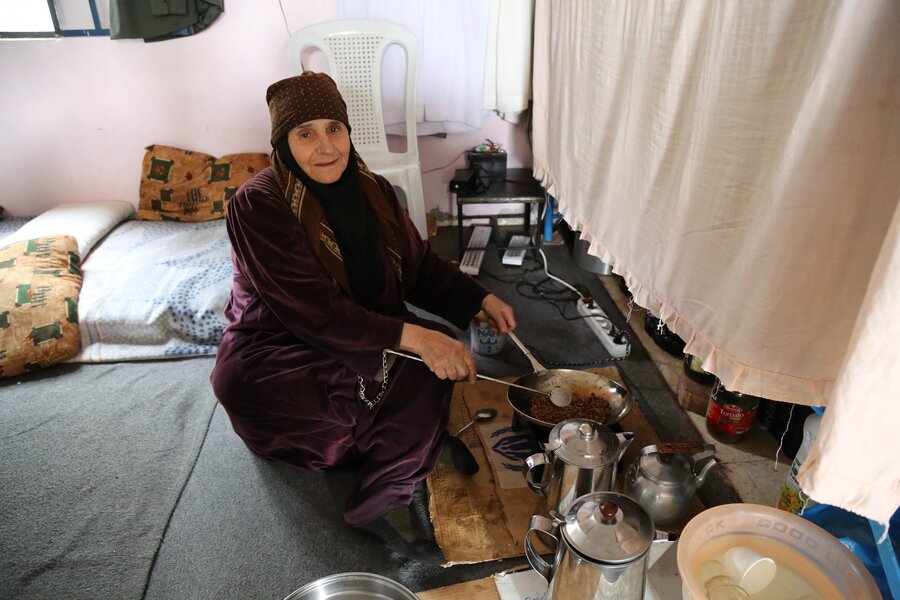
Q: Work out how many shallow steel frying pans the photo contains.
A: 1